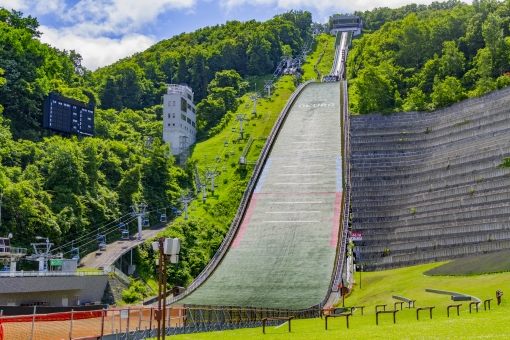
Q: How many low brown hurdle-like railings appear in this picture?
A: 12